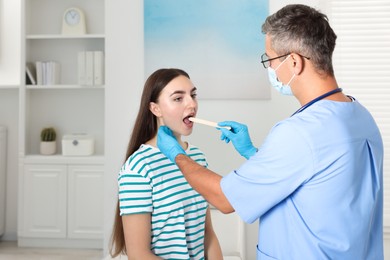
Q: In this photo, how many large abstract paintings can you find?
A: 1